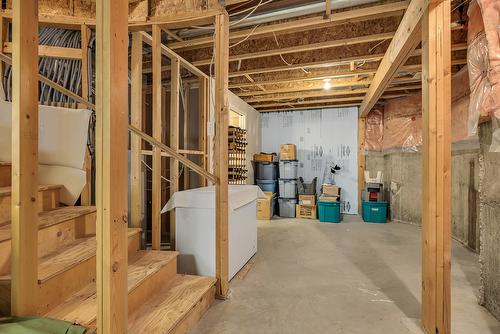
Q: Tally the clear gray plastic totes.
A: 3